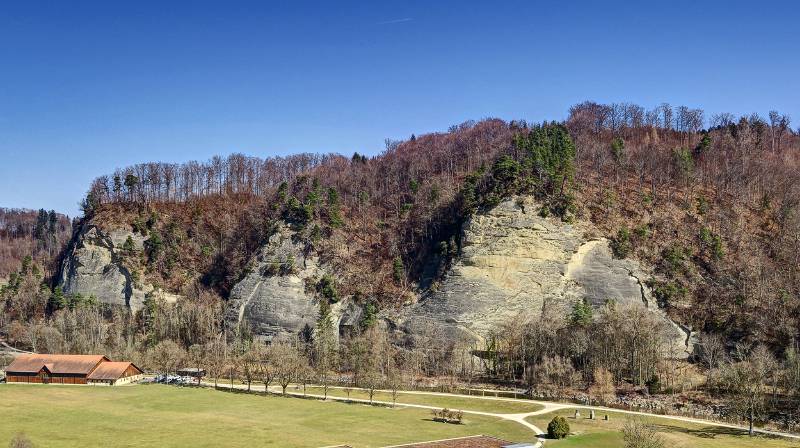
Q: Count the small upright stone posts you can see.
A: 3